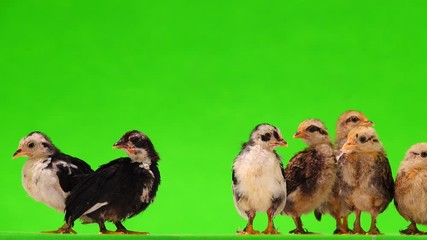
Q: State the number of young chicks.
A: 7